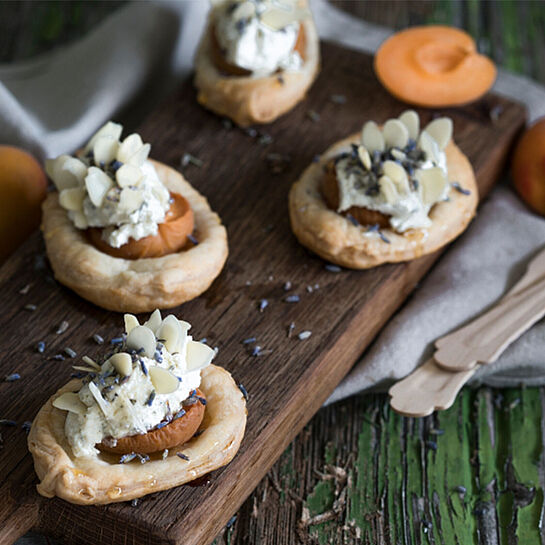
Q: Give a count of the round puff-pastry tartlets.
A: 4